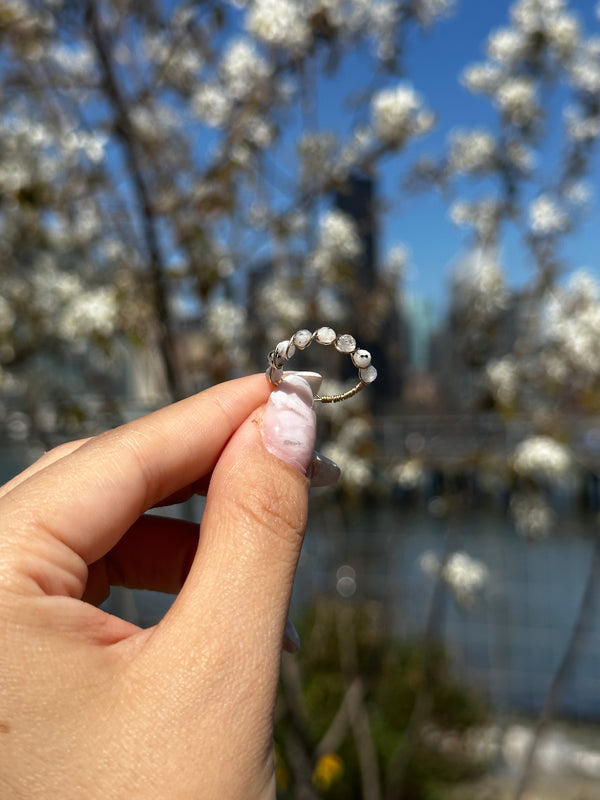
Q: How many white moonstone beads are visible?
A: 8